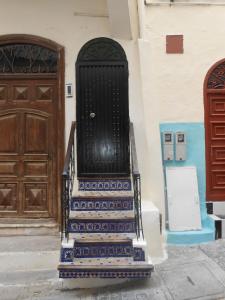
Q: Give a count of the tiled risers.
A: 5